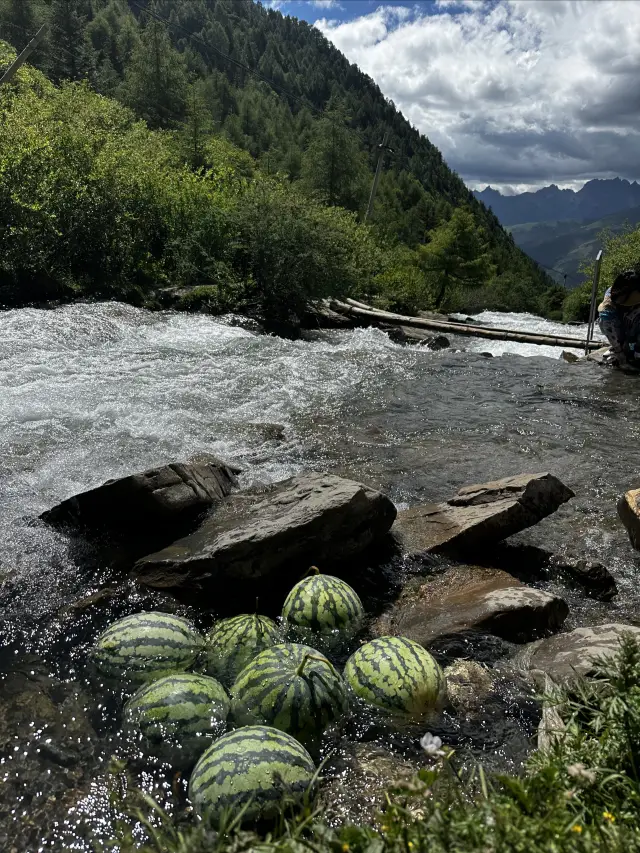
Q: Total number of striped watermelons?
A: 7